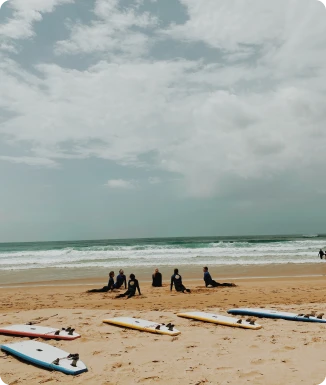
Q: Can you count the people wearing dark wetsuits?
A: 6